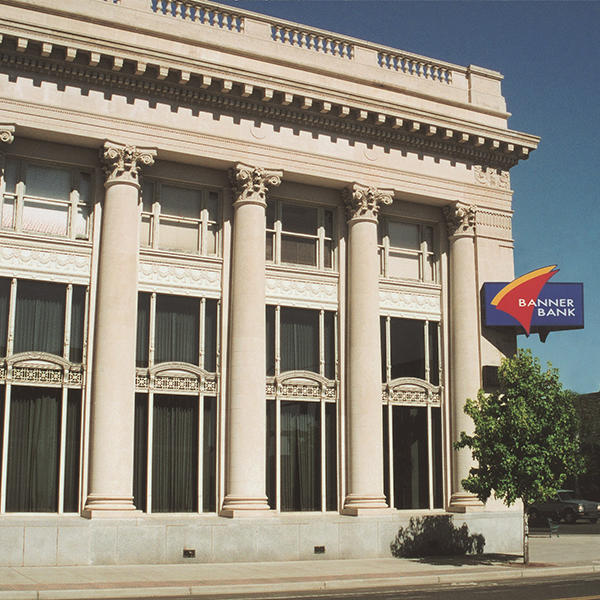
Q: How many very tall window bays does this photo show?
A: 4